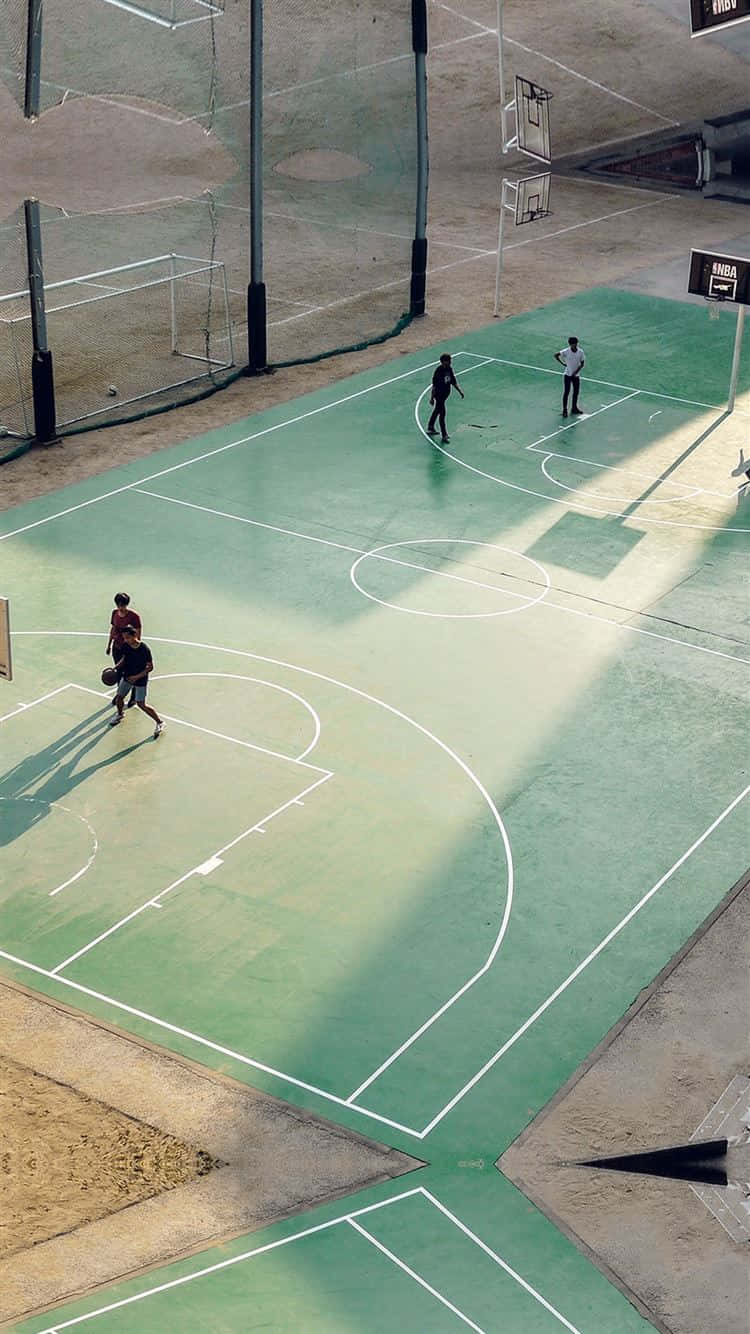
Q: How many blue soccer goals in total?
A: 0